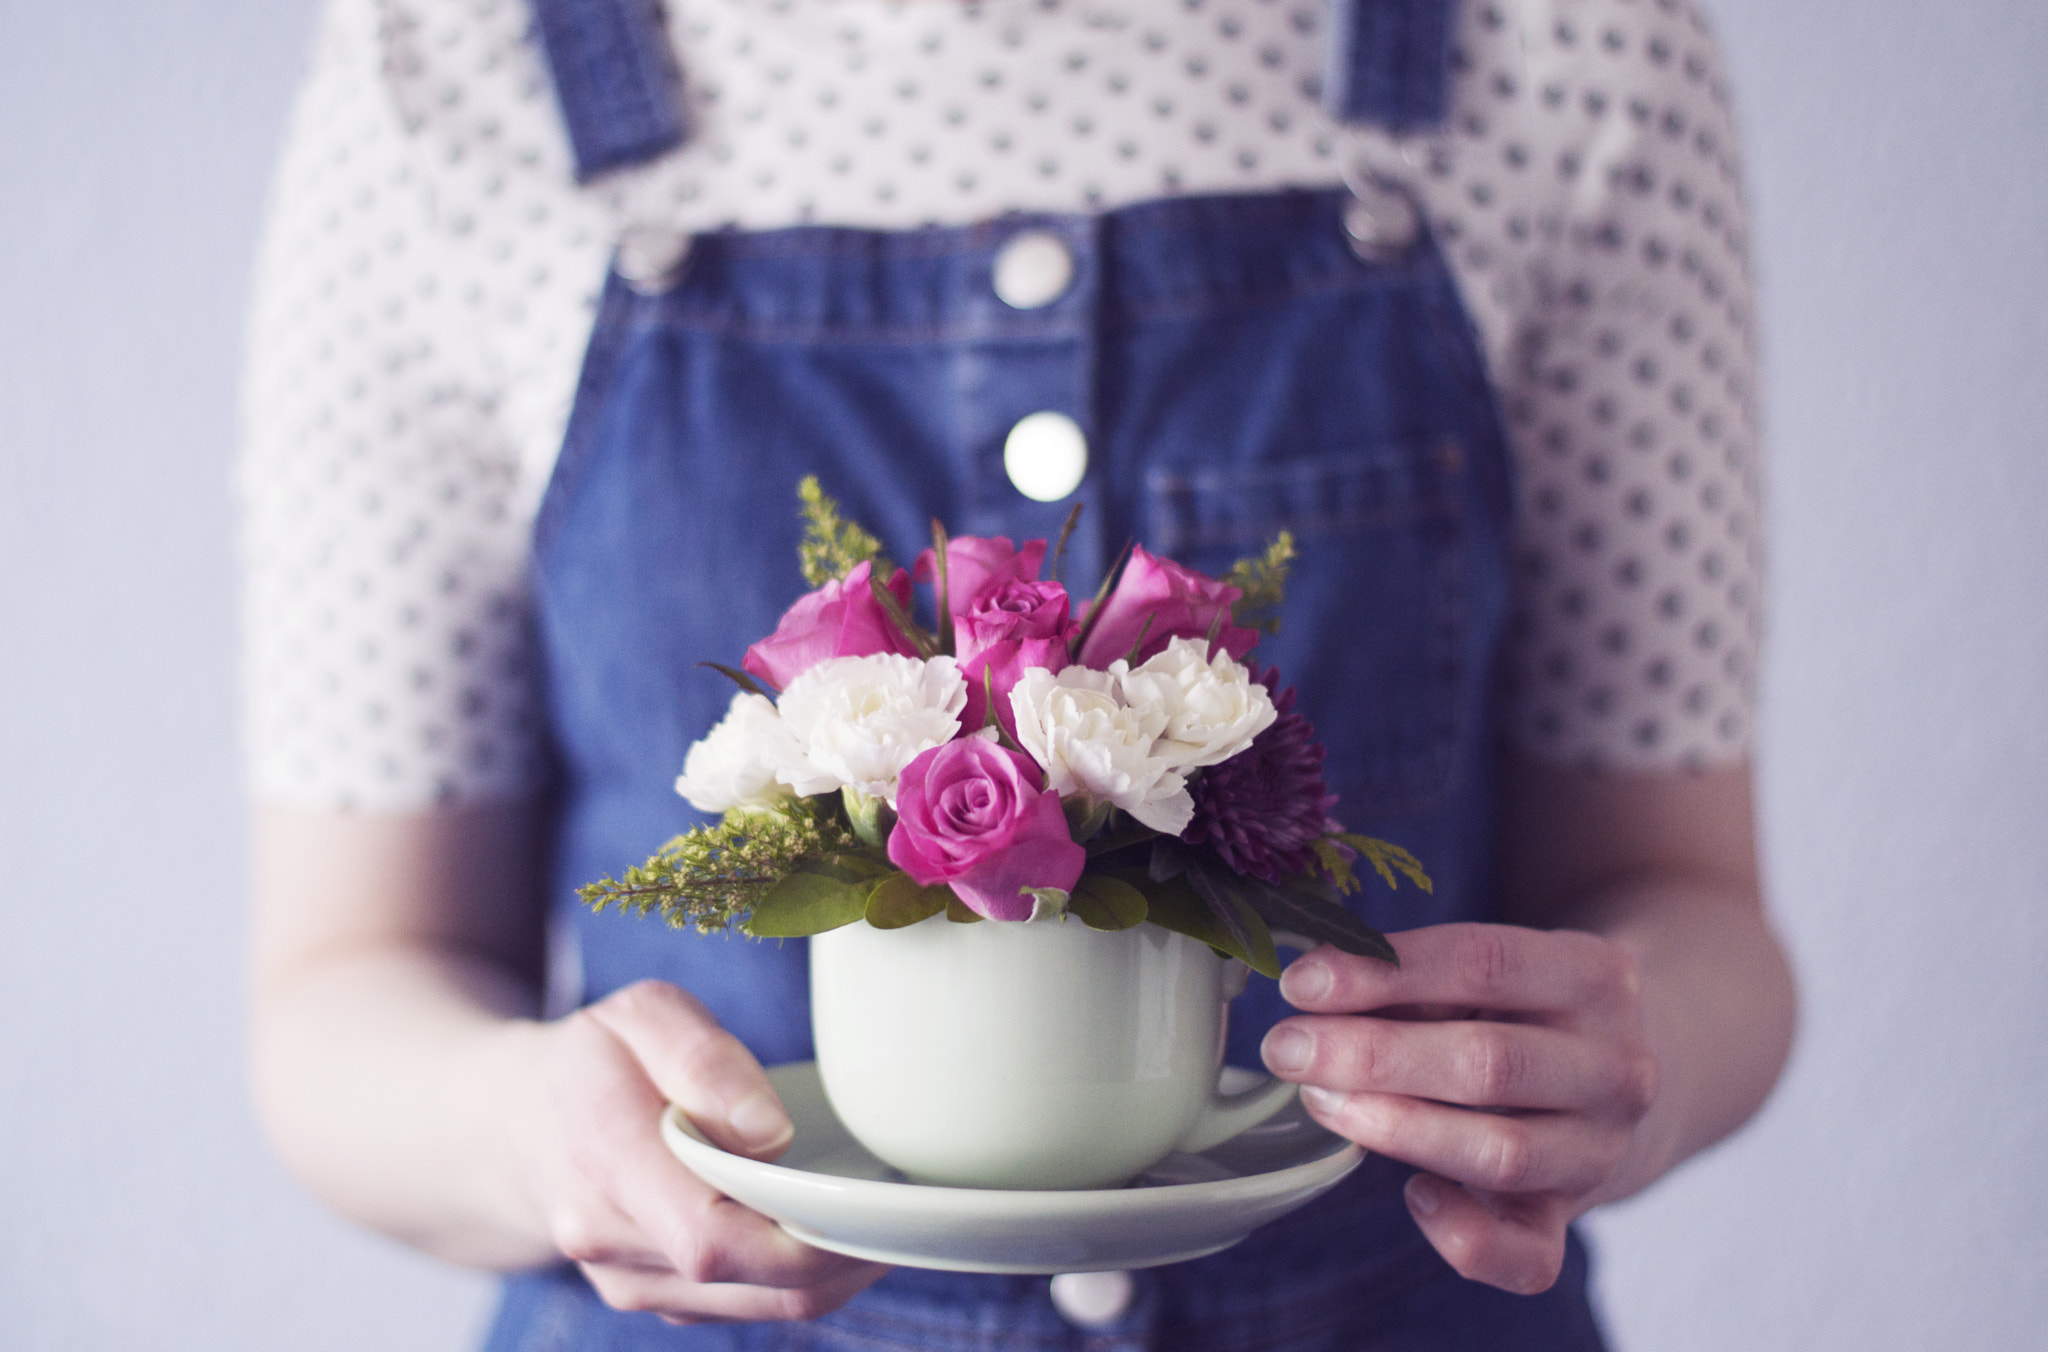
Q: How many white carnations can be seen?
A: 4